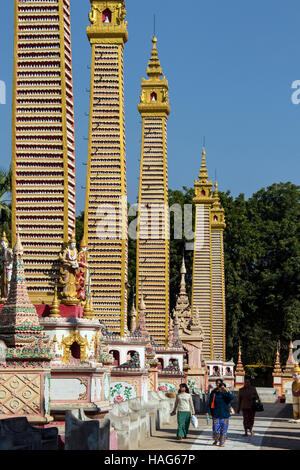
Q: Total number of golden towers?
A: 5